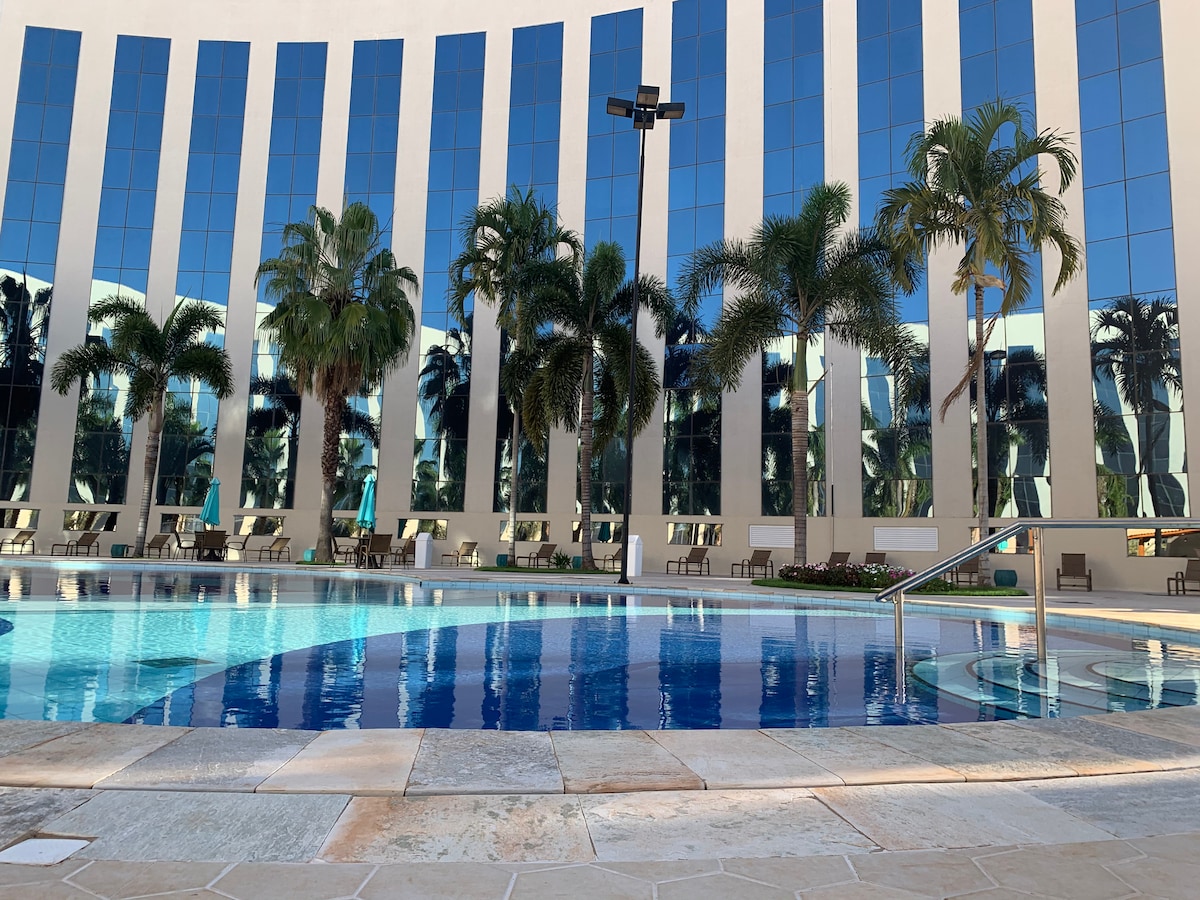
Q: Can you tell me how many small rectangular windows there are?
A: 11